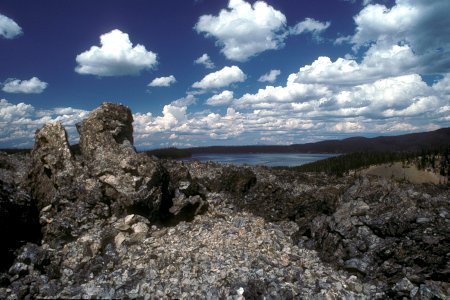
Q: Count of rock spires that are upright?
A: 2